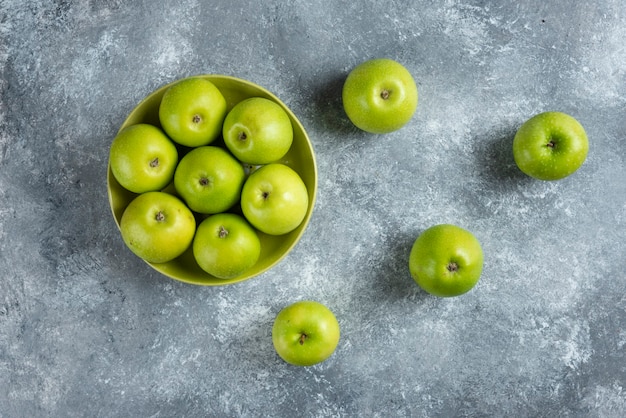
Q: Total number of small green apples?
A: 11